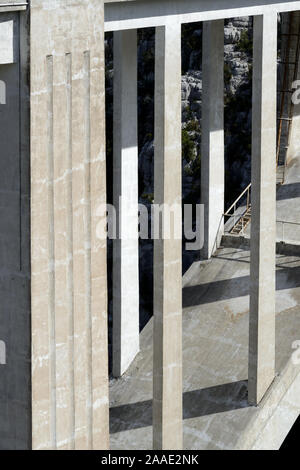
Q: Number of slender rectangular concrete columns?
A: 4